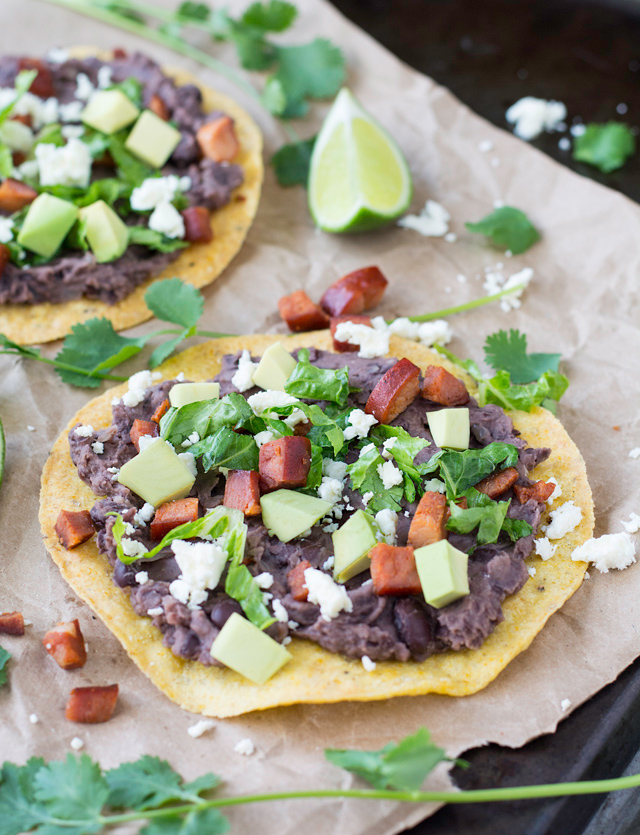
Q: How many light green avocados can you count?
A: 12